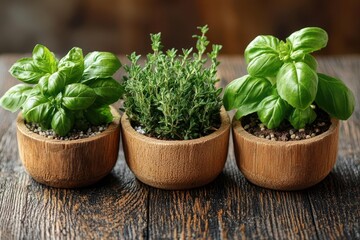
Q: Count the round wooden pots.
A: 3